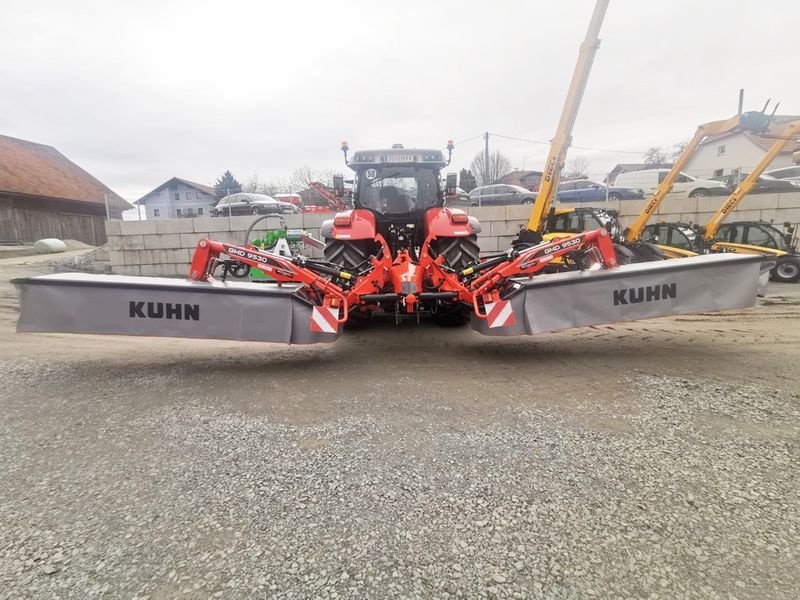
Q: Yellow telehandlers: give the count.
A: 3